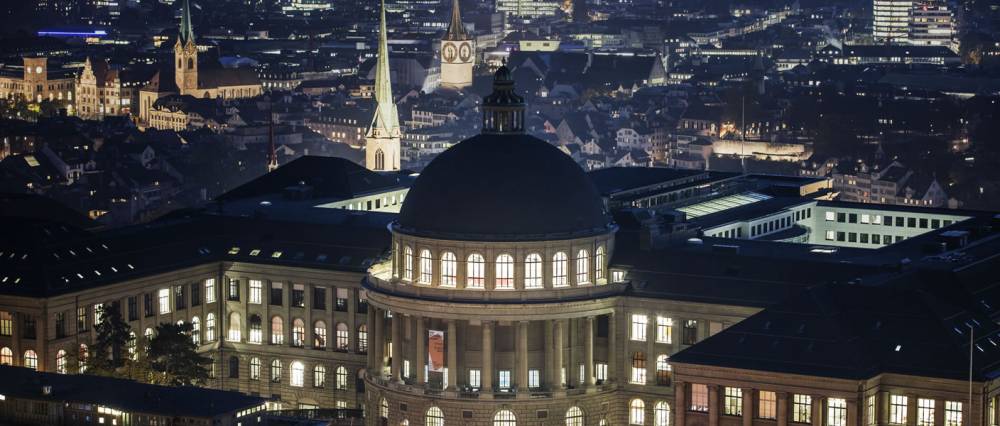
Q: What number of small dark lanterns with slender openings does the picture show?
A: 1